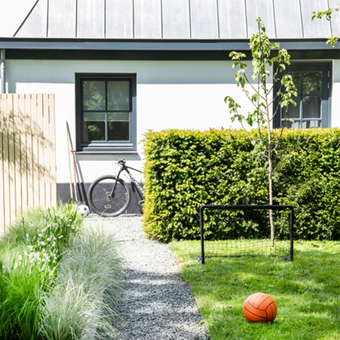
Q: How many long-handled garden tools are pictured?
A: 2